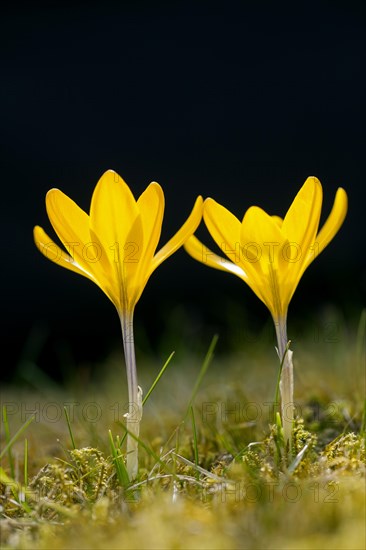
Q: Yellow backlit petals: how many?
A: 11